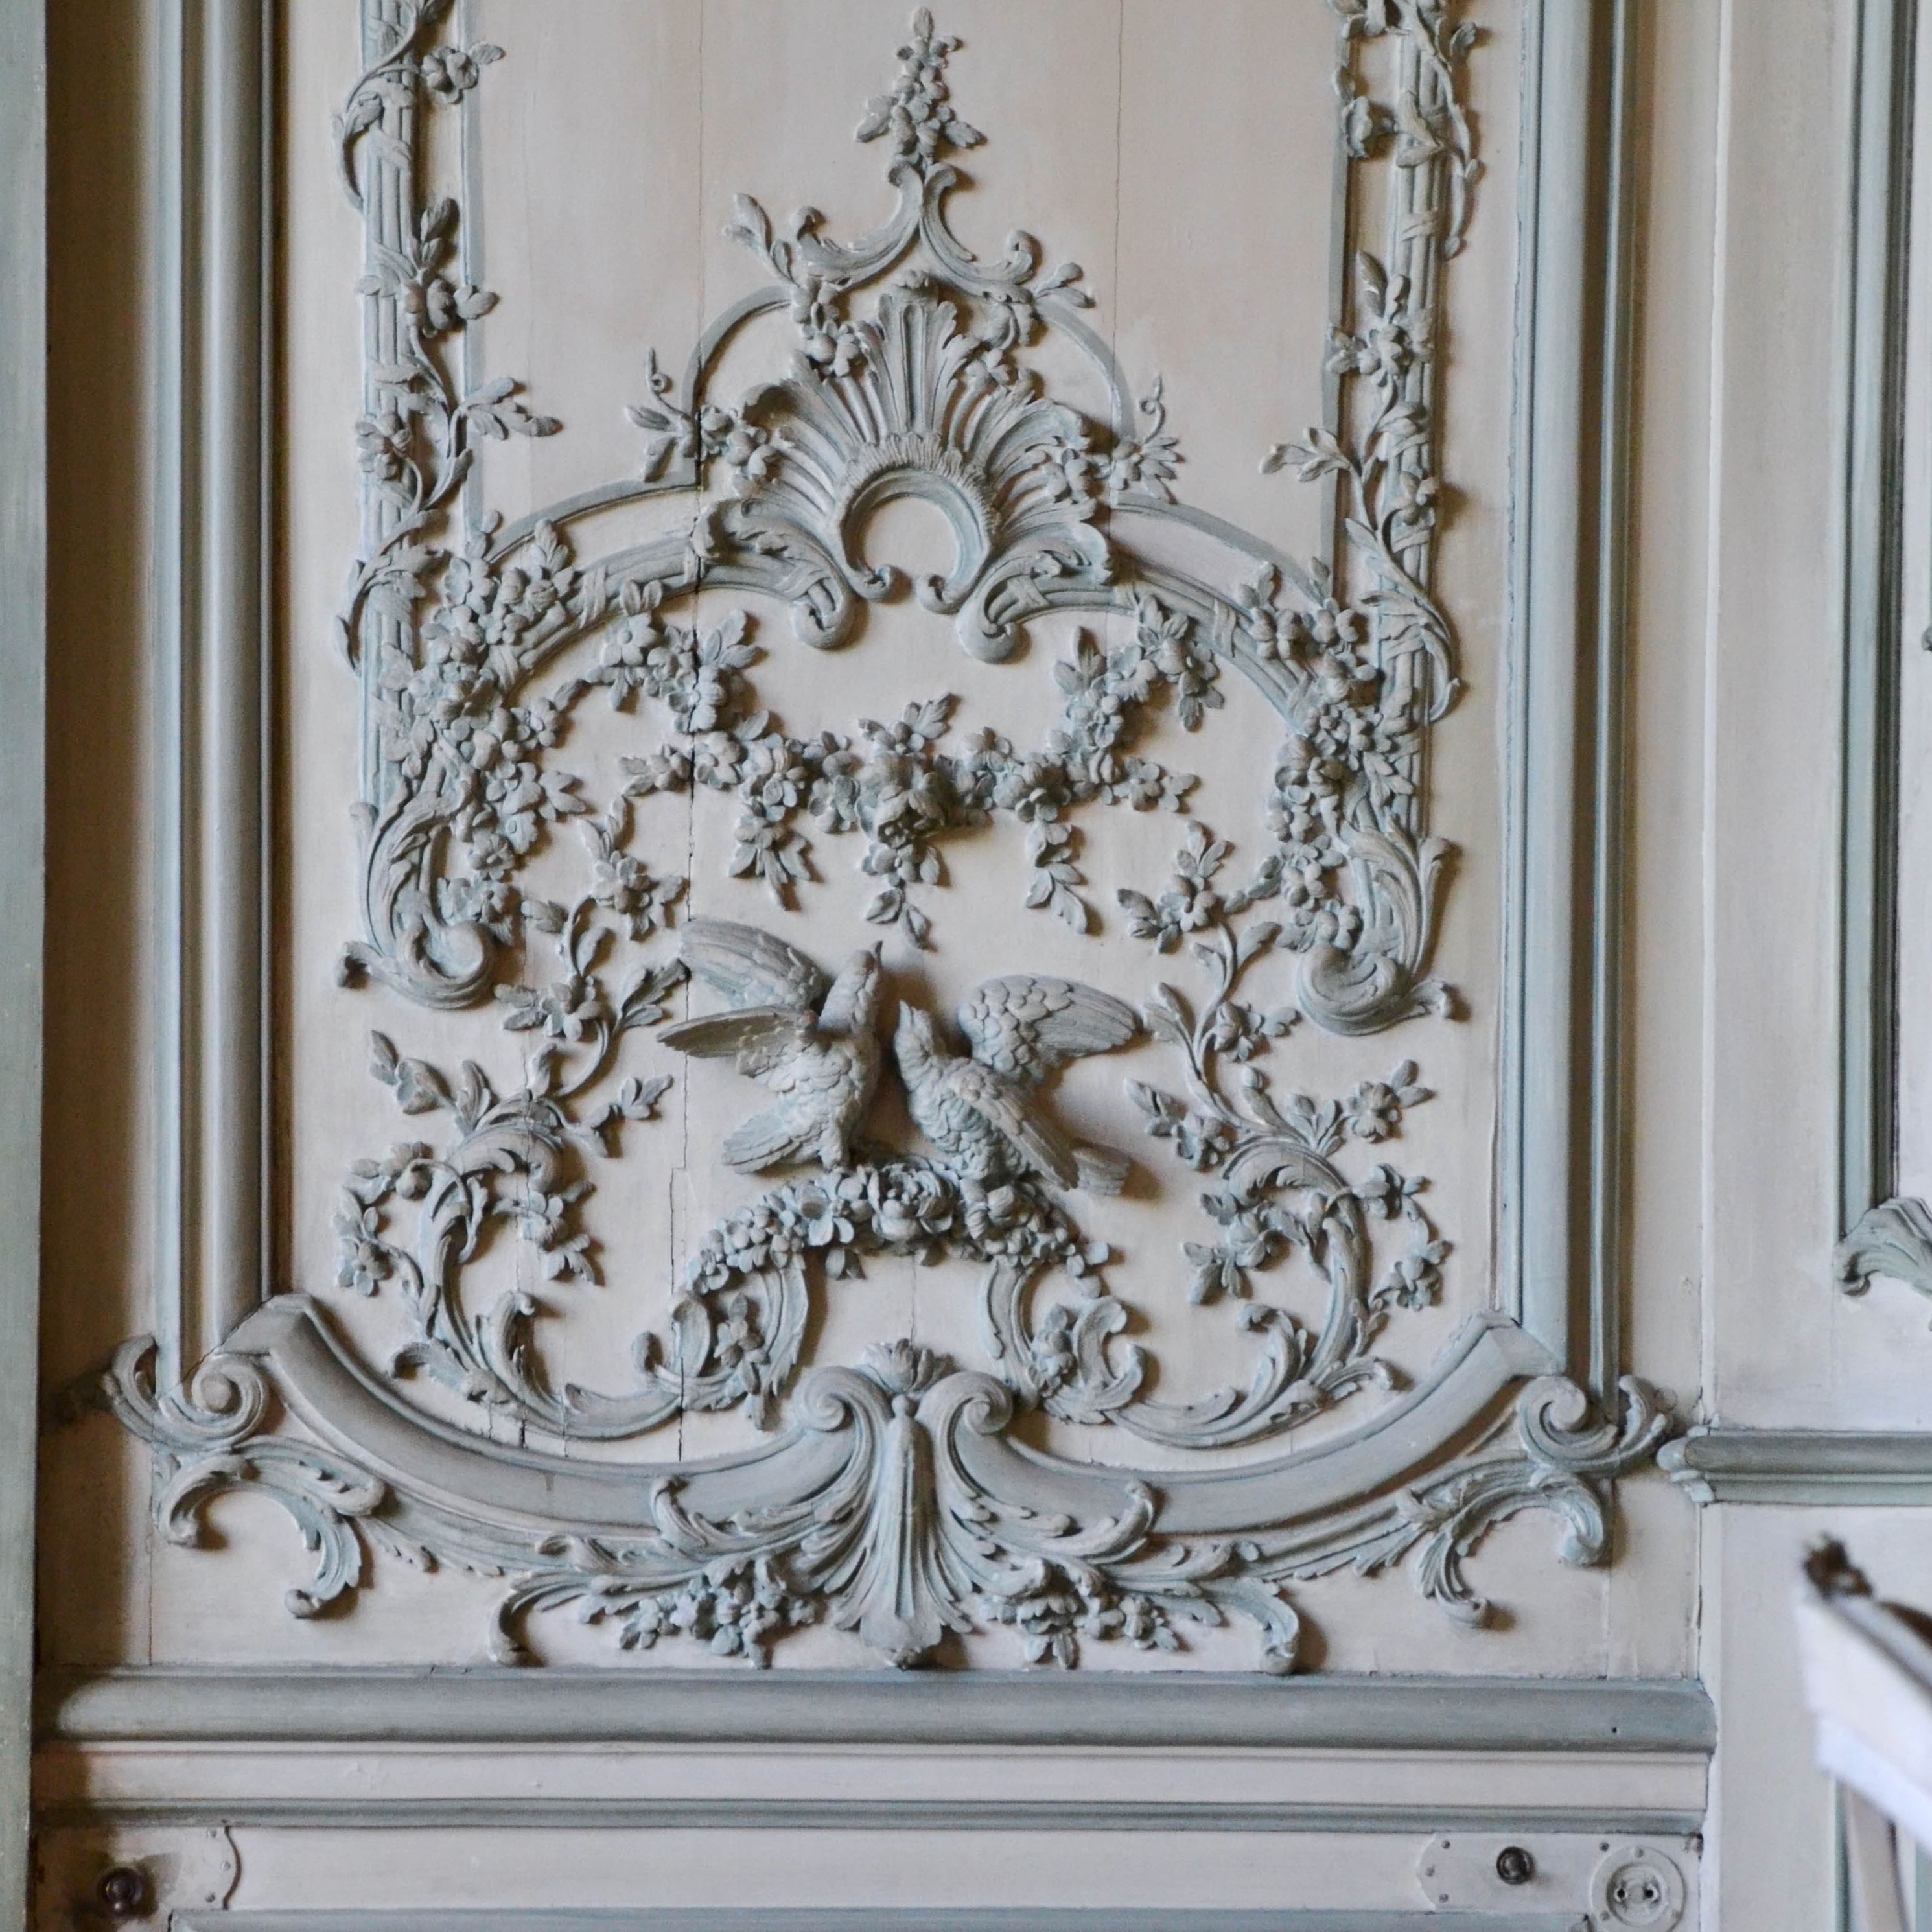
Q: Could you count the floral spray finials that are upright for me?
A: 1